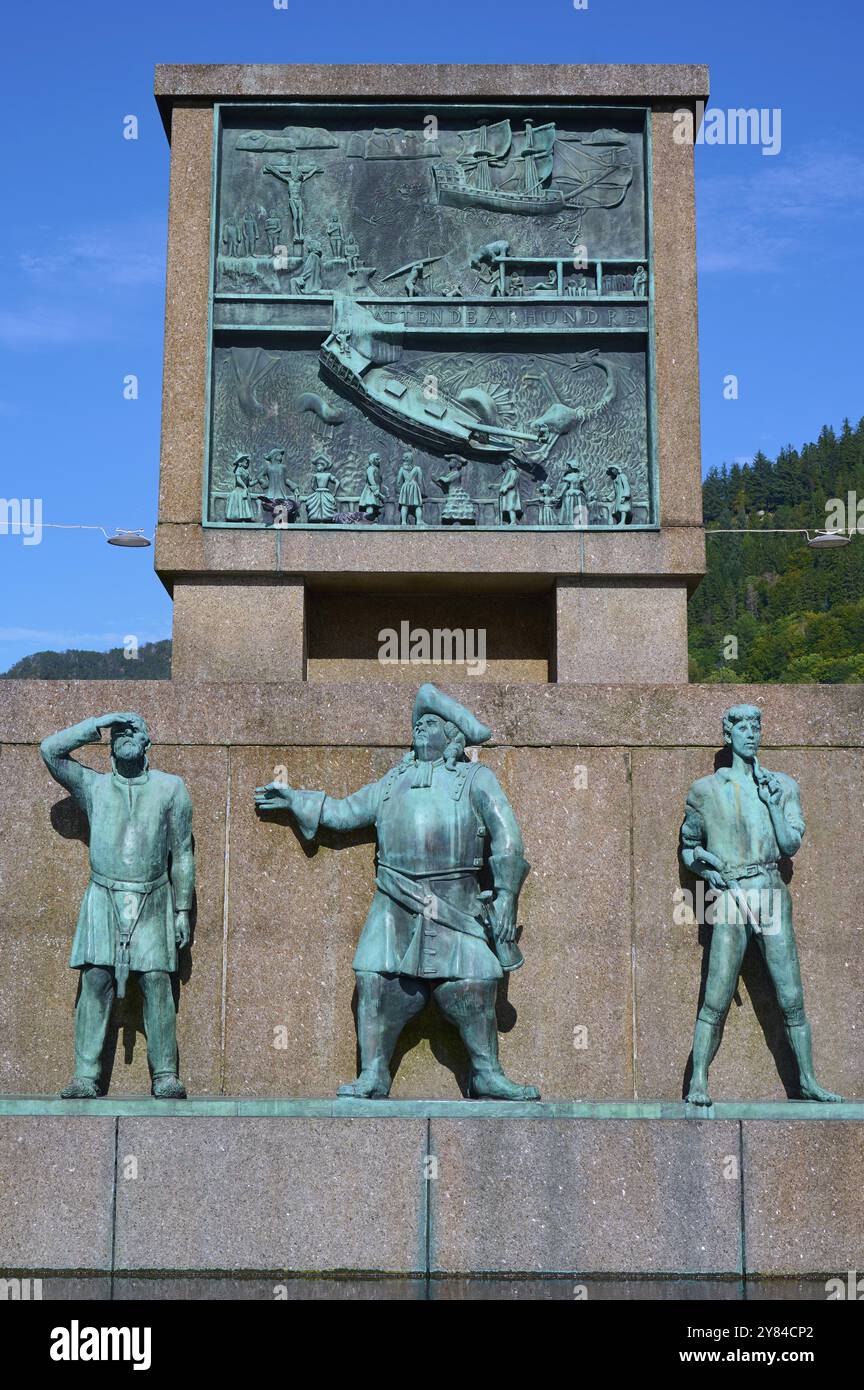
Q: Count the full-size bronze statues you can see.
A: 3